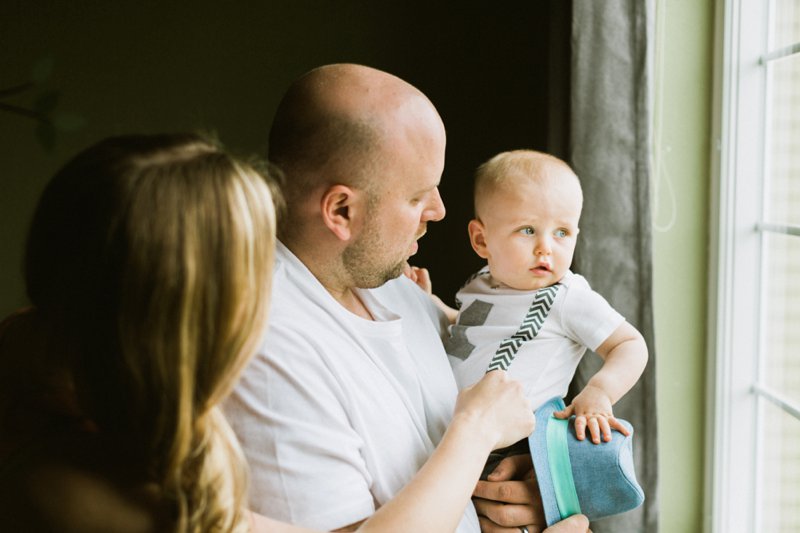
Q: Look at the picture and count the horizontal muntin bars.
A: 3